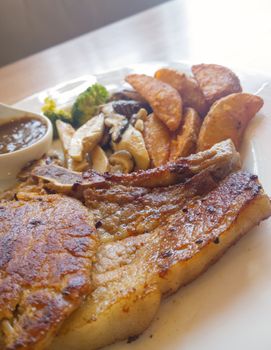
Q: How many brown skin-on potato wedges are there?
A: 6